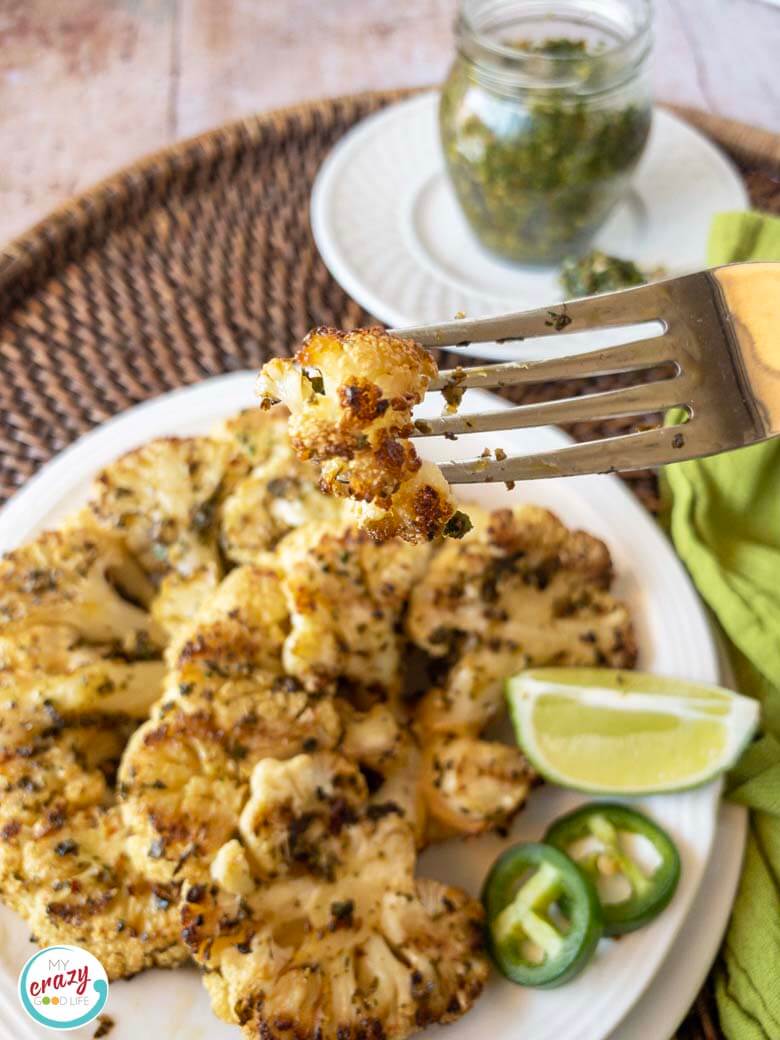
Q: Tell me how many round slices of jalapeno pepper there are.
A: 2